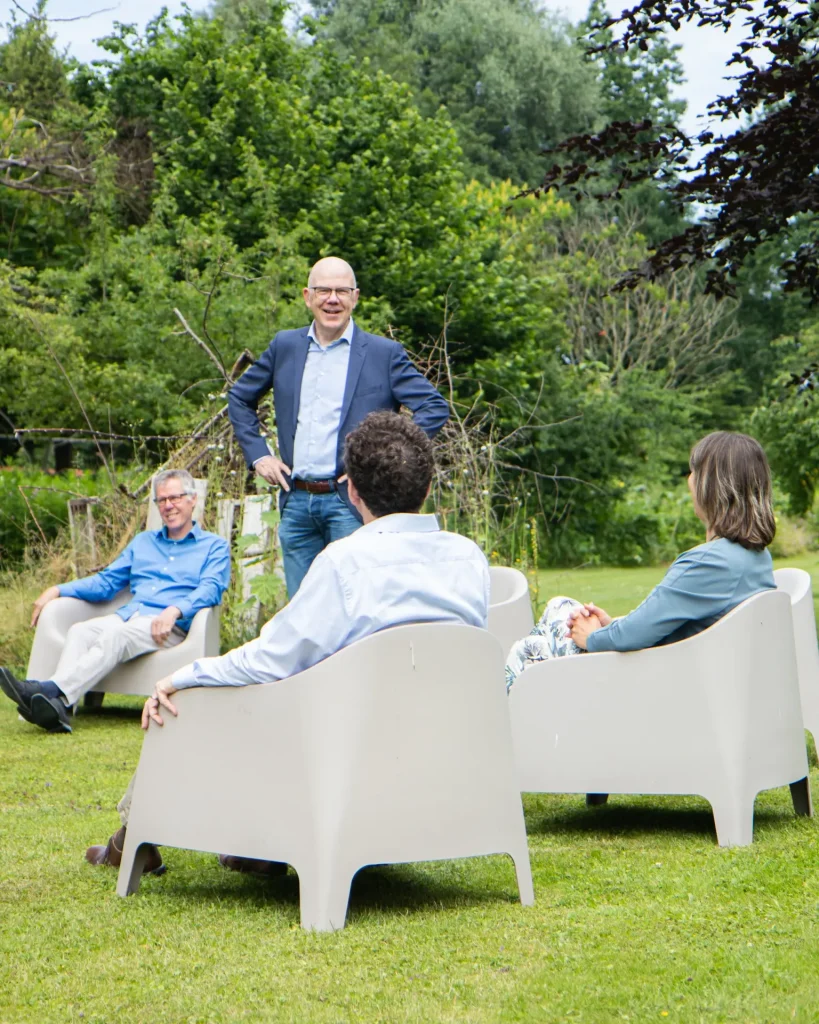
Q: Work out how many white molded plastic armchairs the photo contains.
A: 5